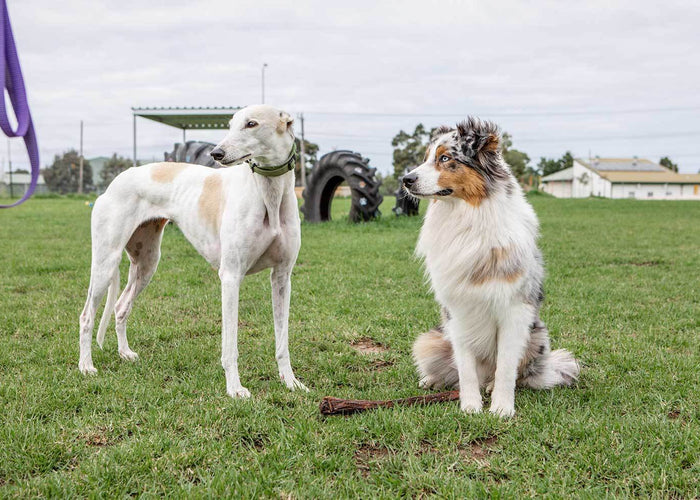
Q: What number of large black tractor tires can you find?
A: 3